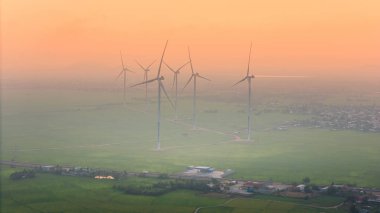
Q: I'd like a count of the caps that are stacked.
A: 0